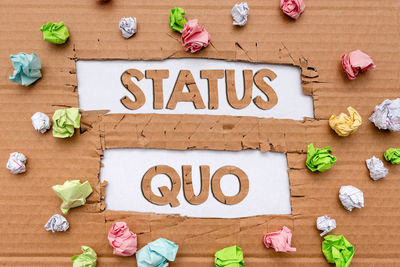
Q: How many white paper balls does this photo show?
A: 9